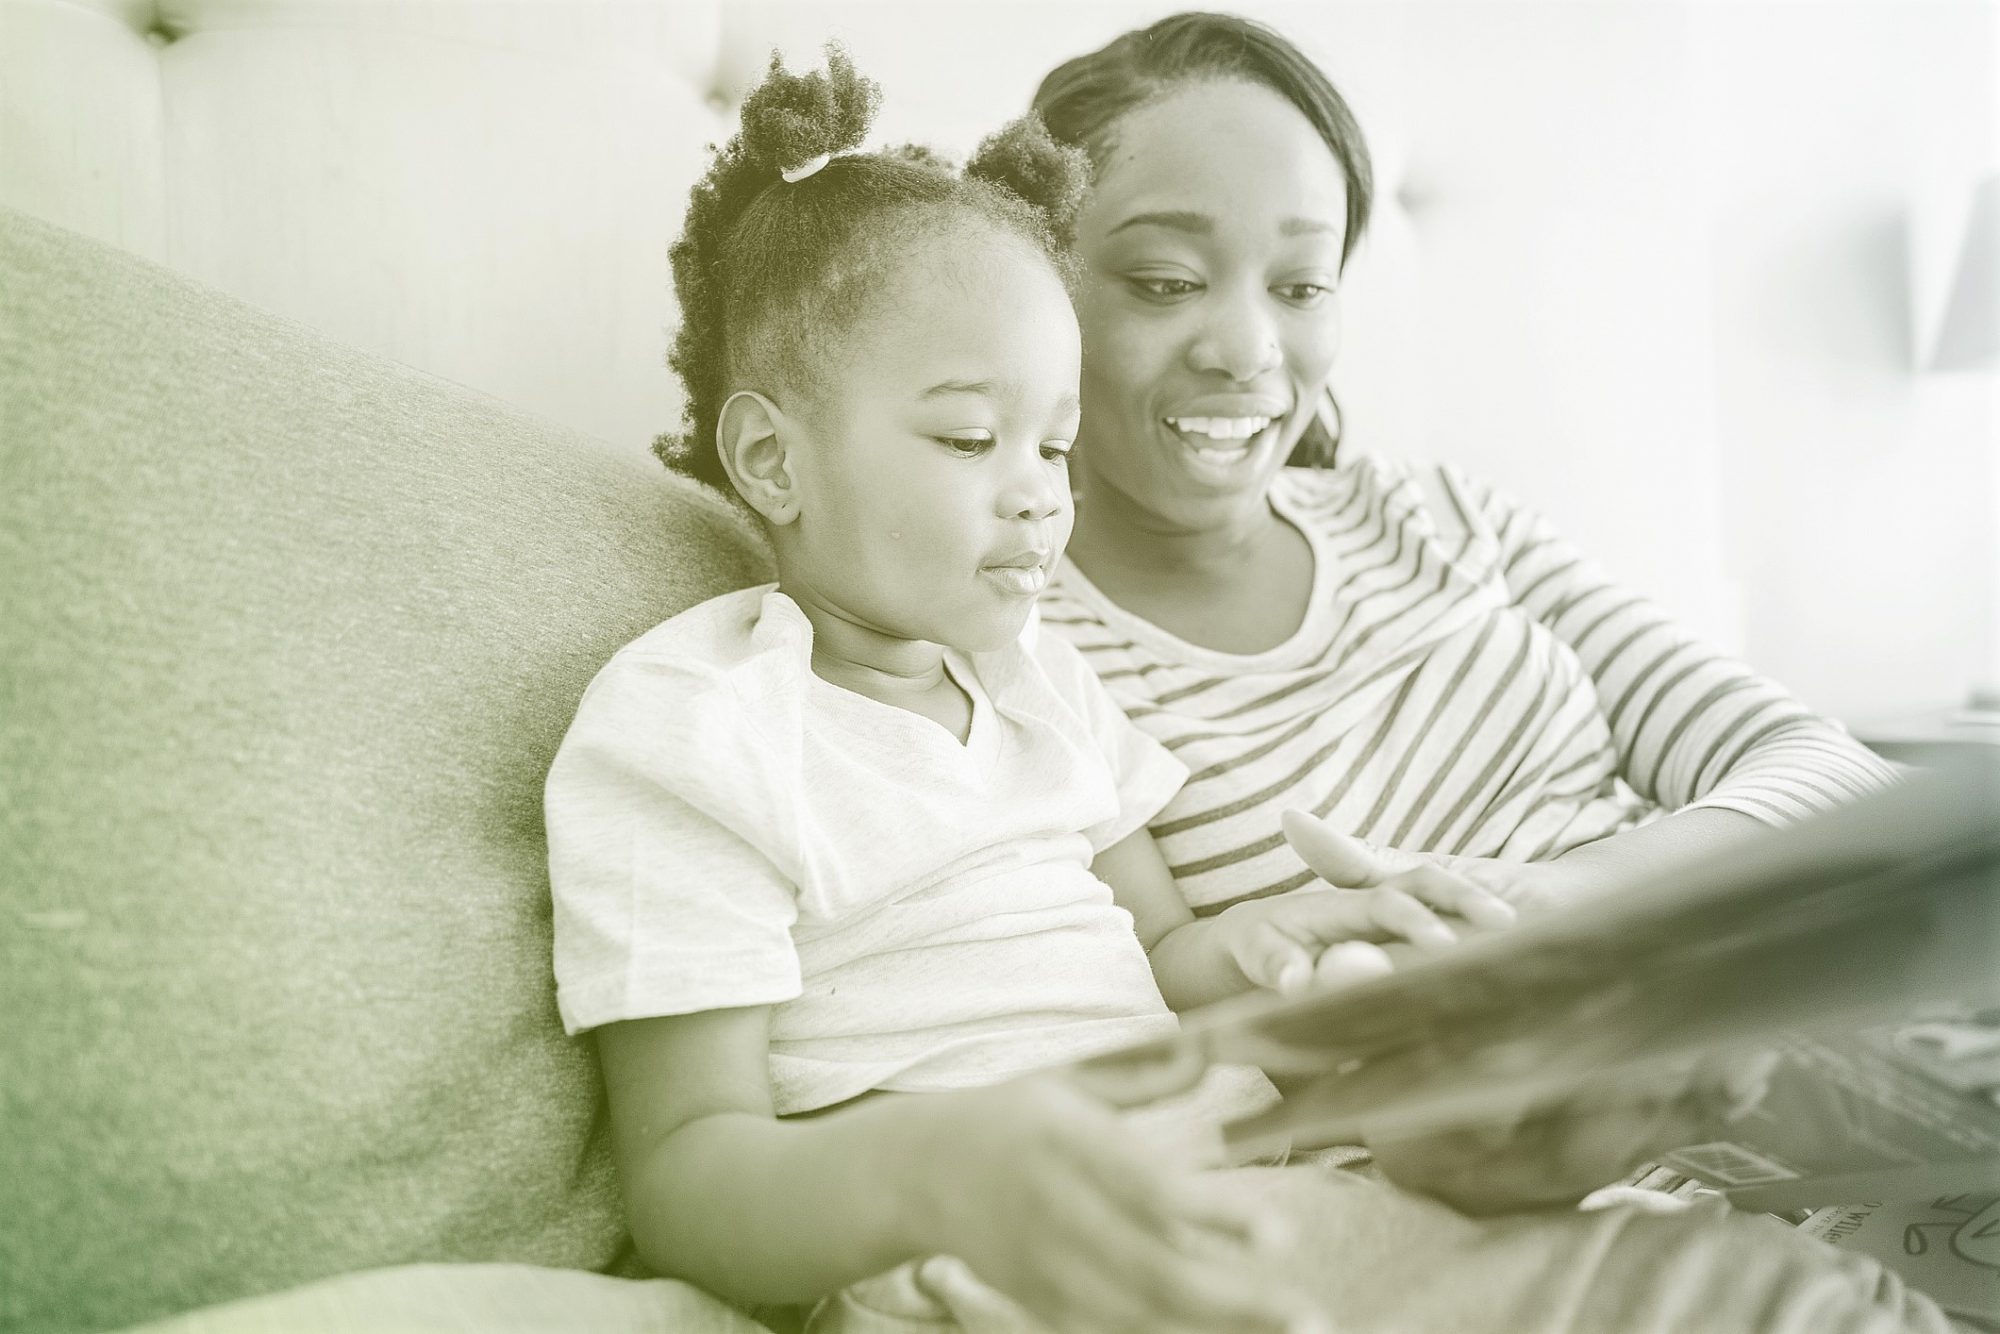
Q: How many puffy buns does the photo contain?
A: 2